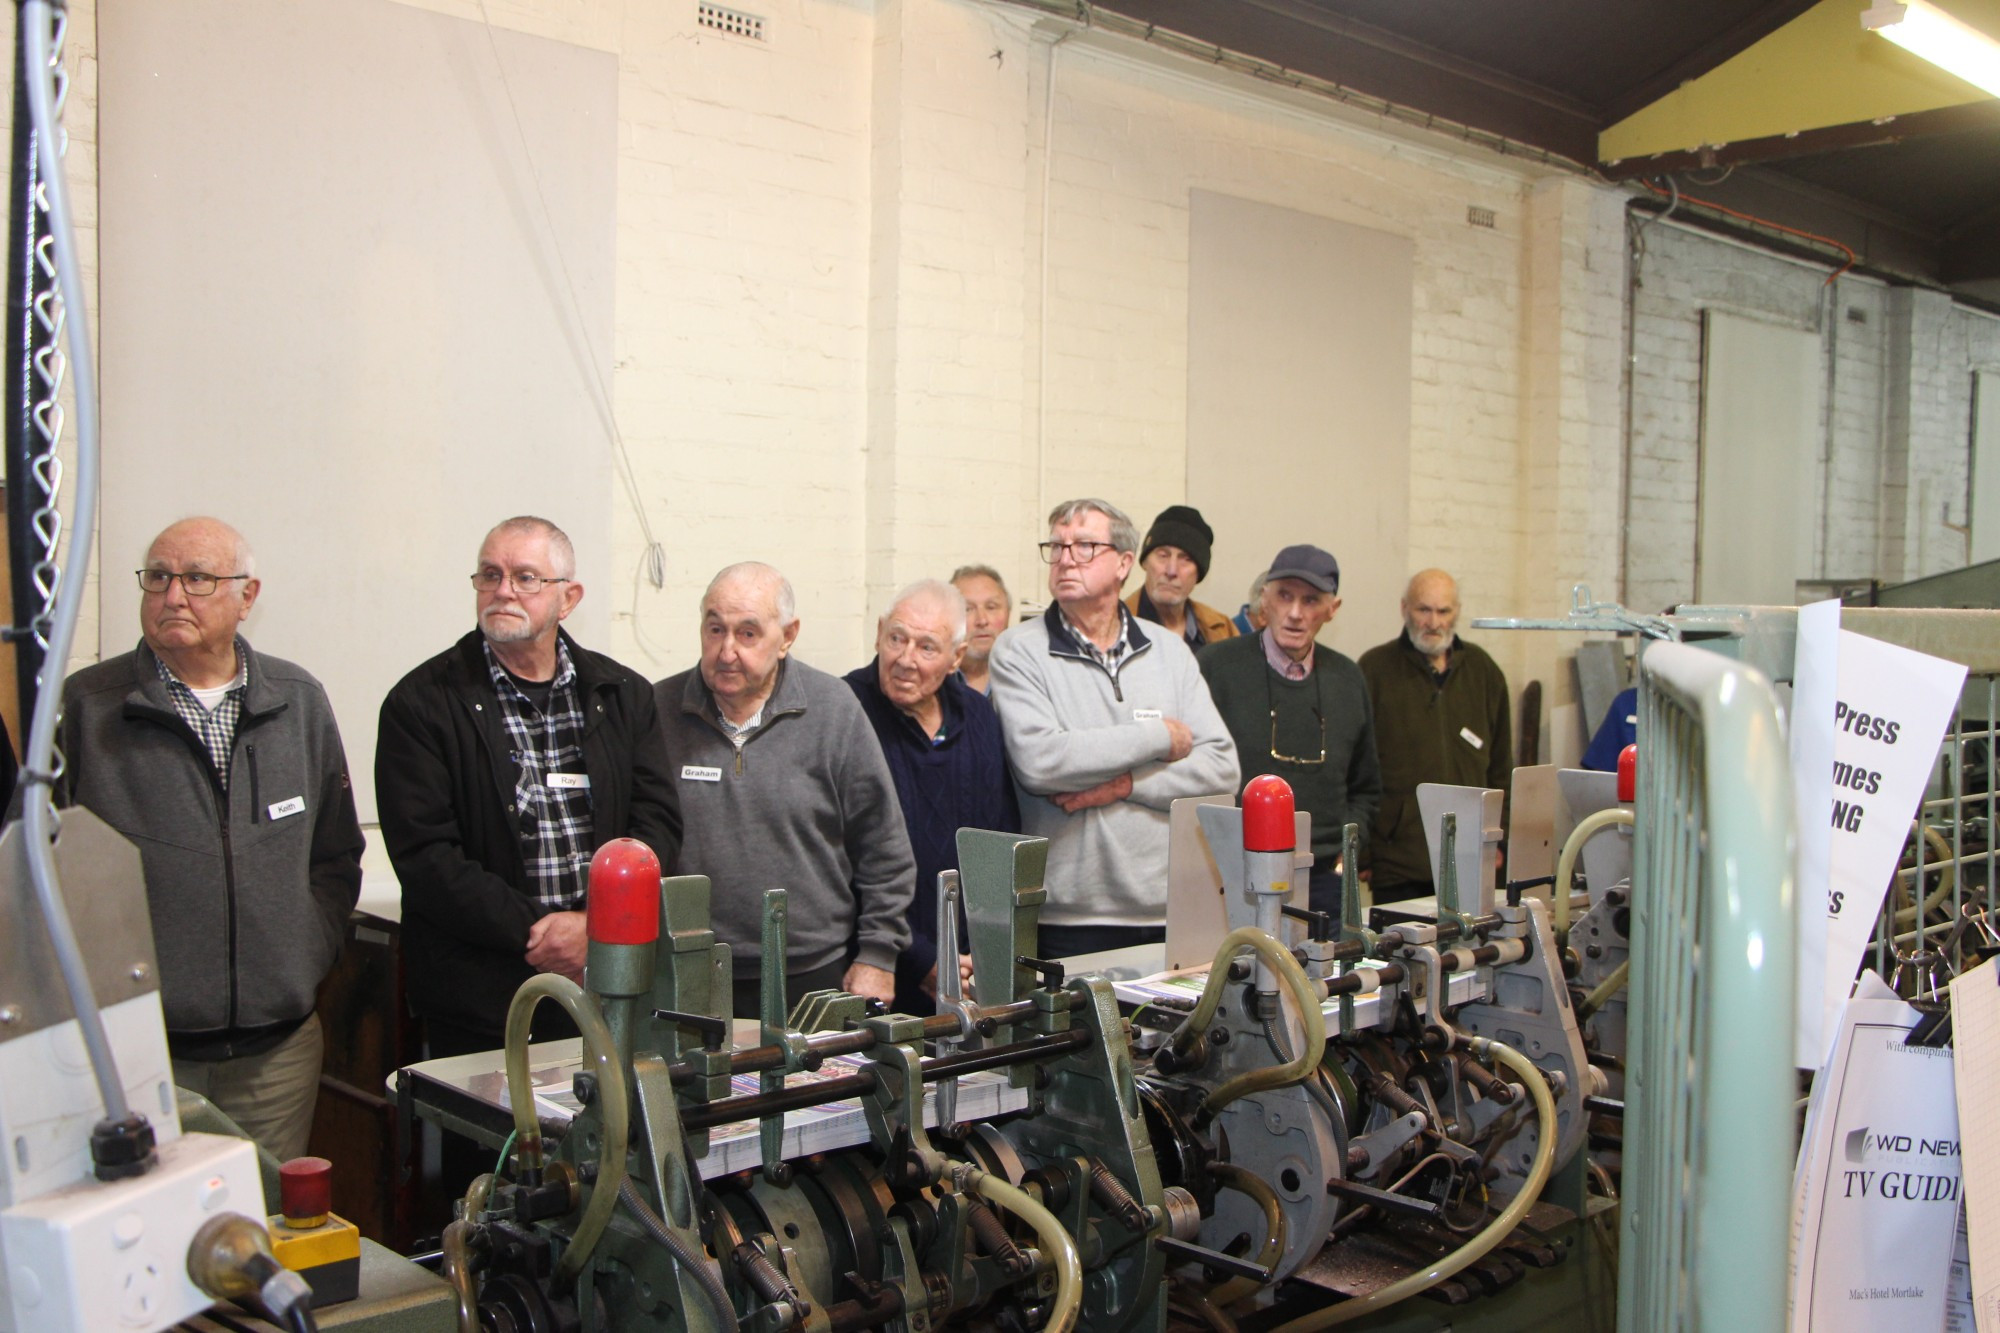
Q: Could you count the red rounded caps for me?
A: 3